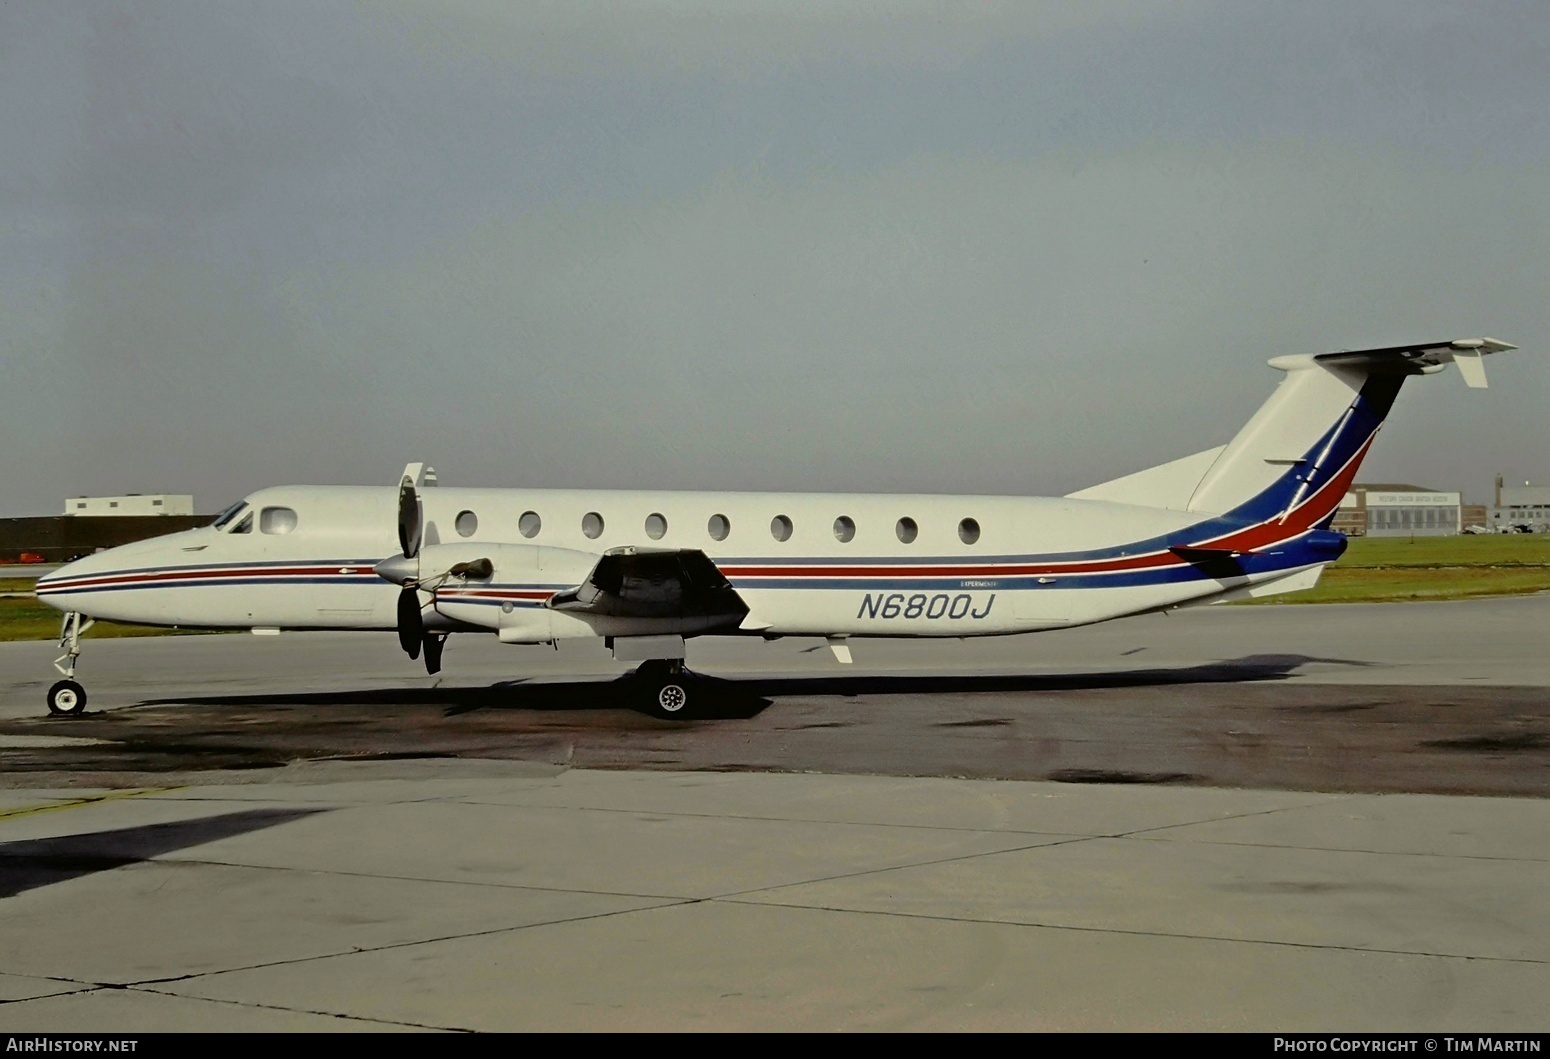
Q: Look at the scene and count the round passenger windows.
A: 9